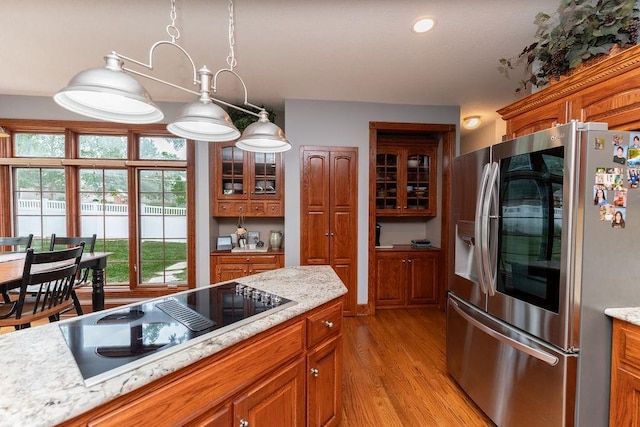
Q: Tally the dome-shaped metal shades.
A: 3